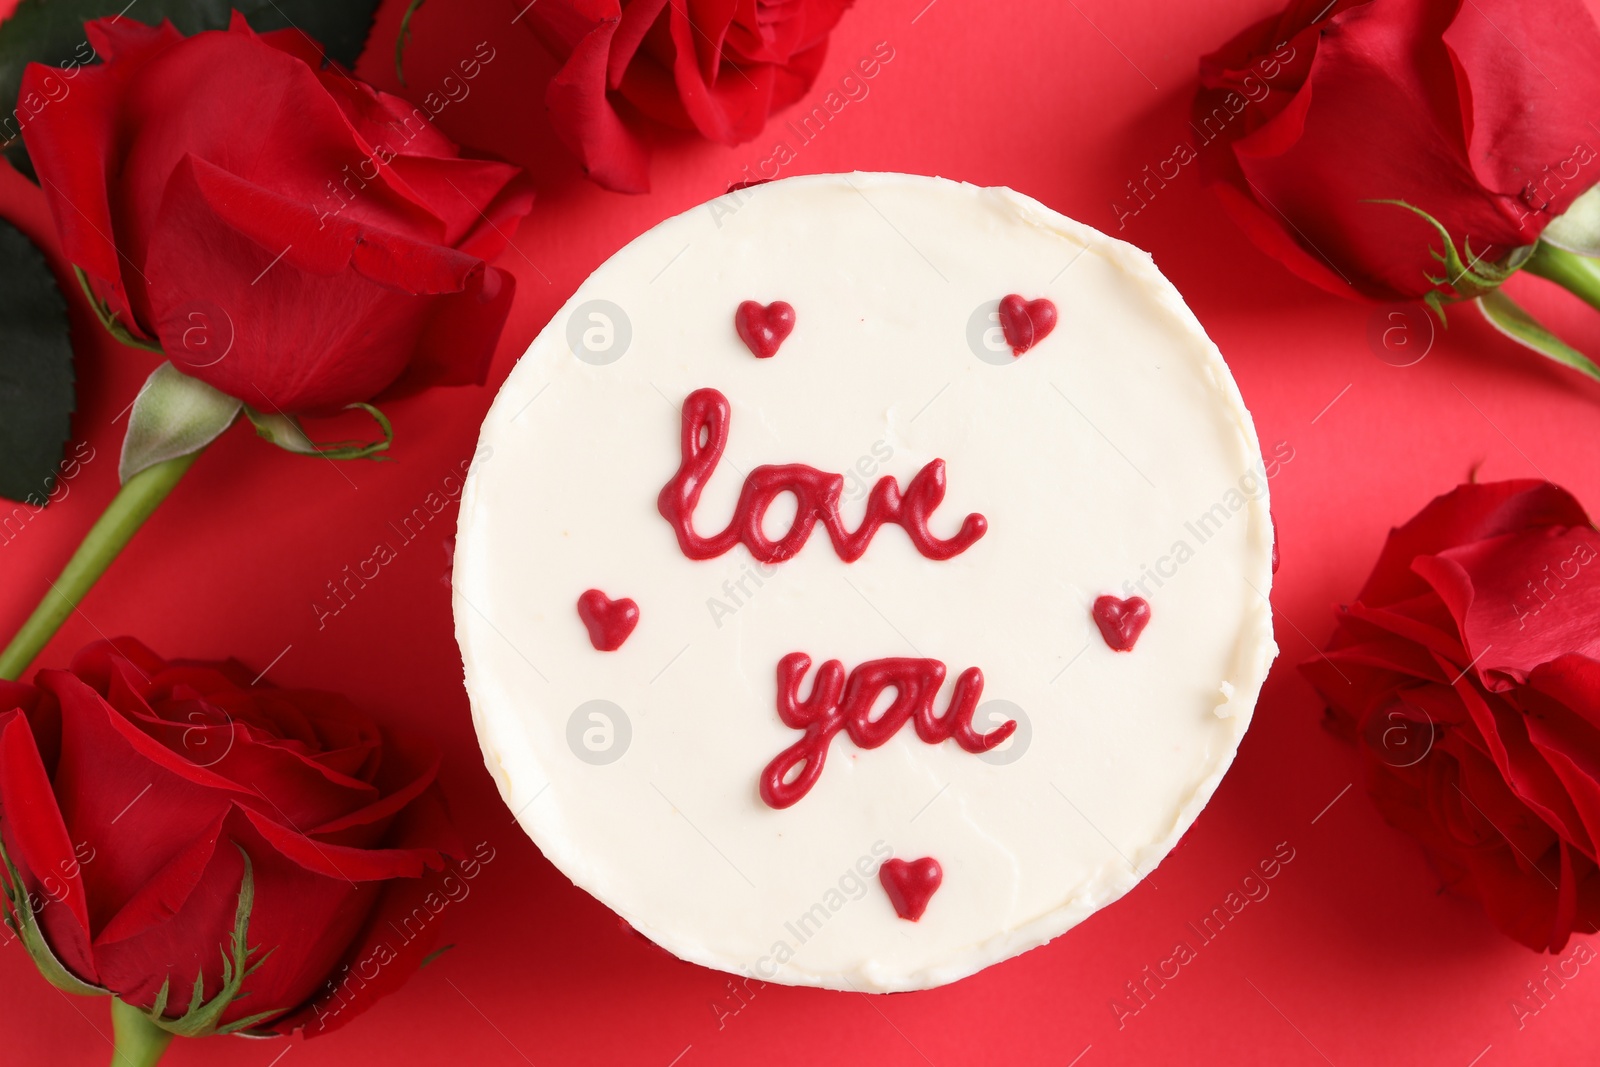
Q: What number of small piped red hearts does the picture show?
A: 5